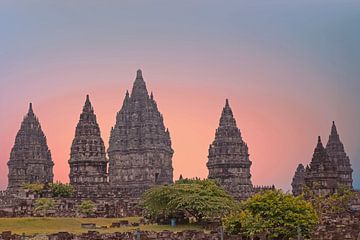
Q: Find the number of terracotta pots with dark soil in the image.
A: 0